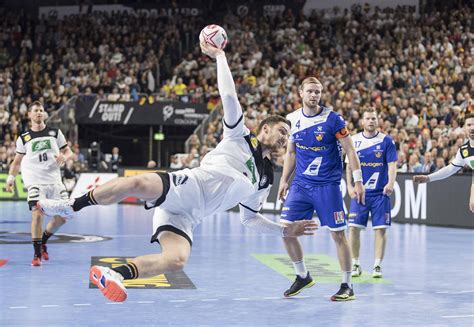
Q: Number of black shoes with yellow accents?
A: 2